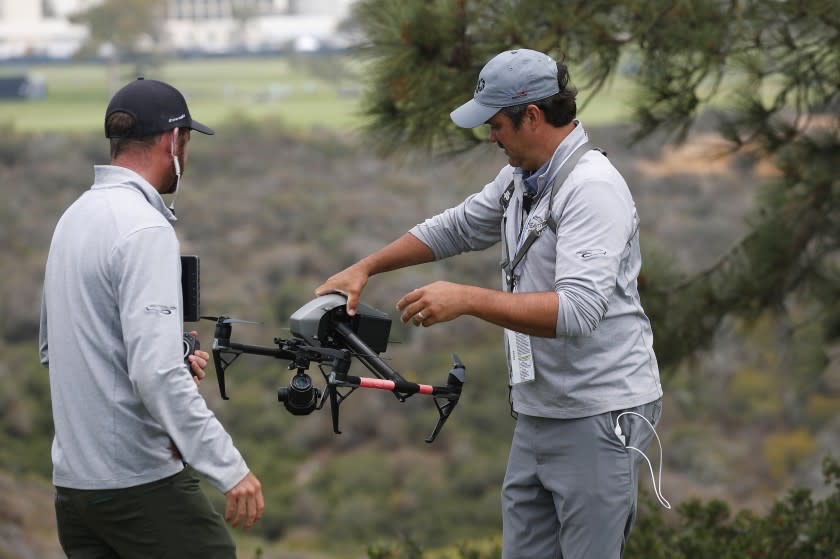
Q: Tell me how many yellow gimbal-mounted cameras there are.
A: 0